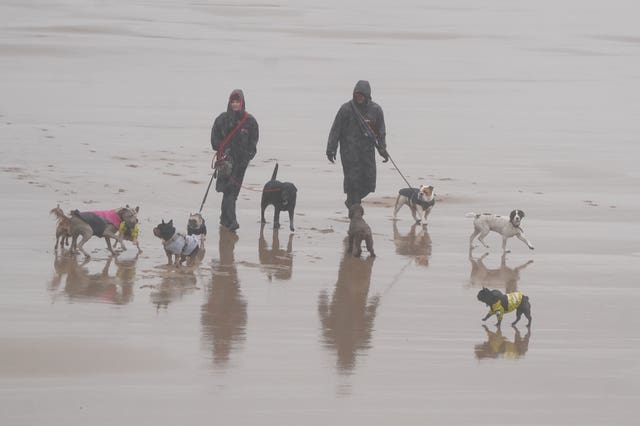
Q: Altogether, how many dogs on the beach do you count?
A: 10